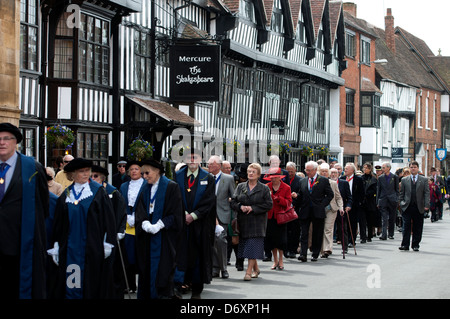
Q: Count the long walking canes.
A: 3